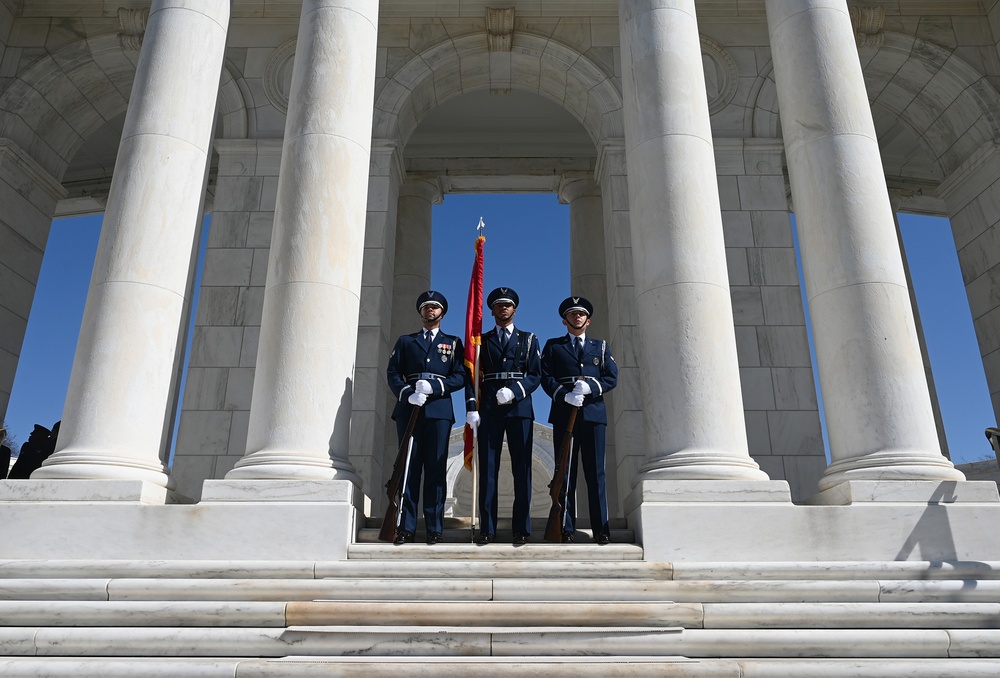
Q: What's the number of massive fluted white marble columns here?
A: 4